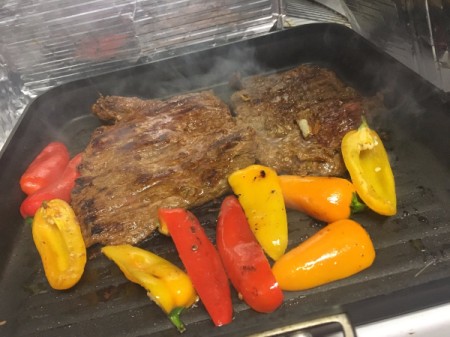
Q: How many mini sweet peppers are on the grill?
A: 10